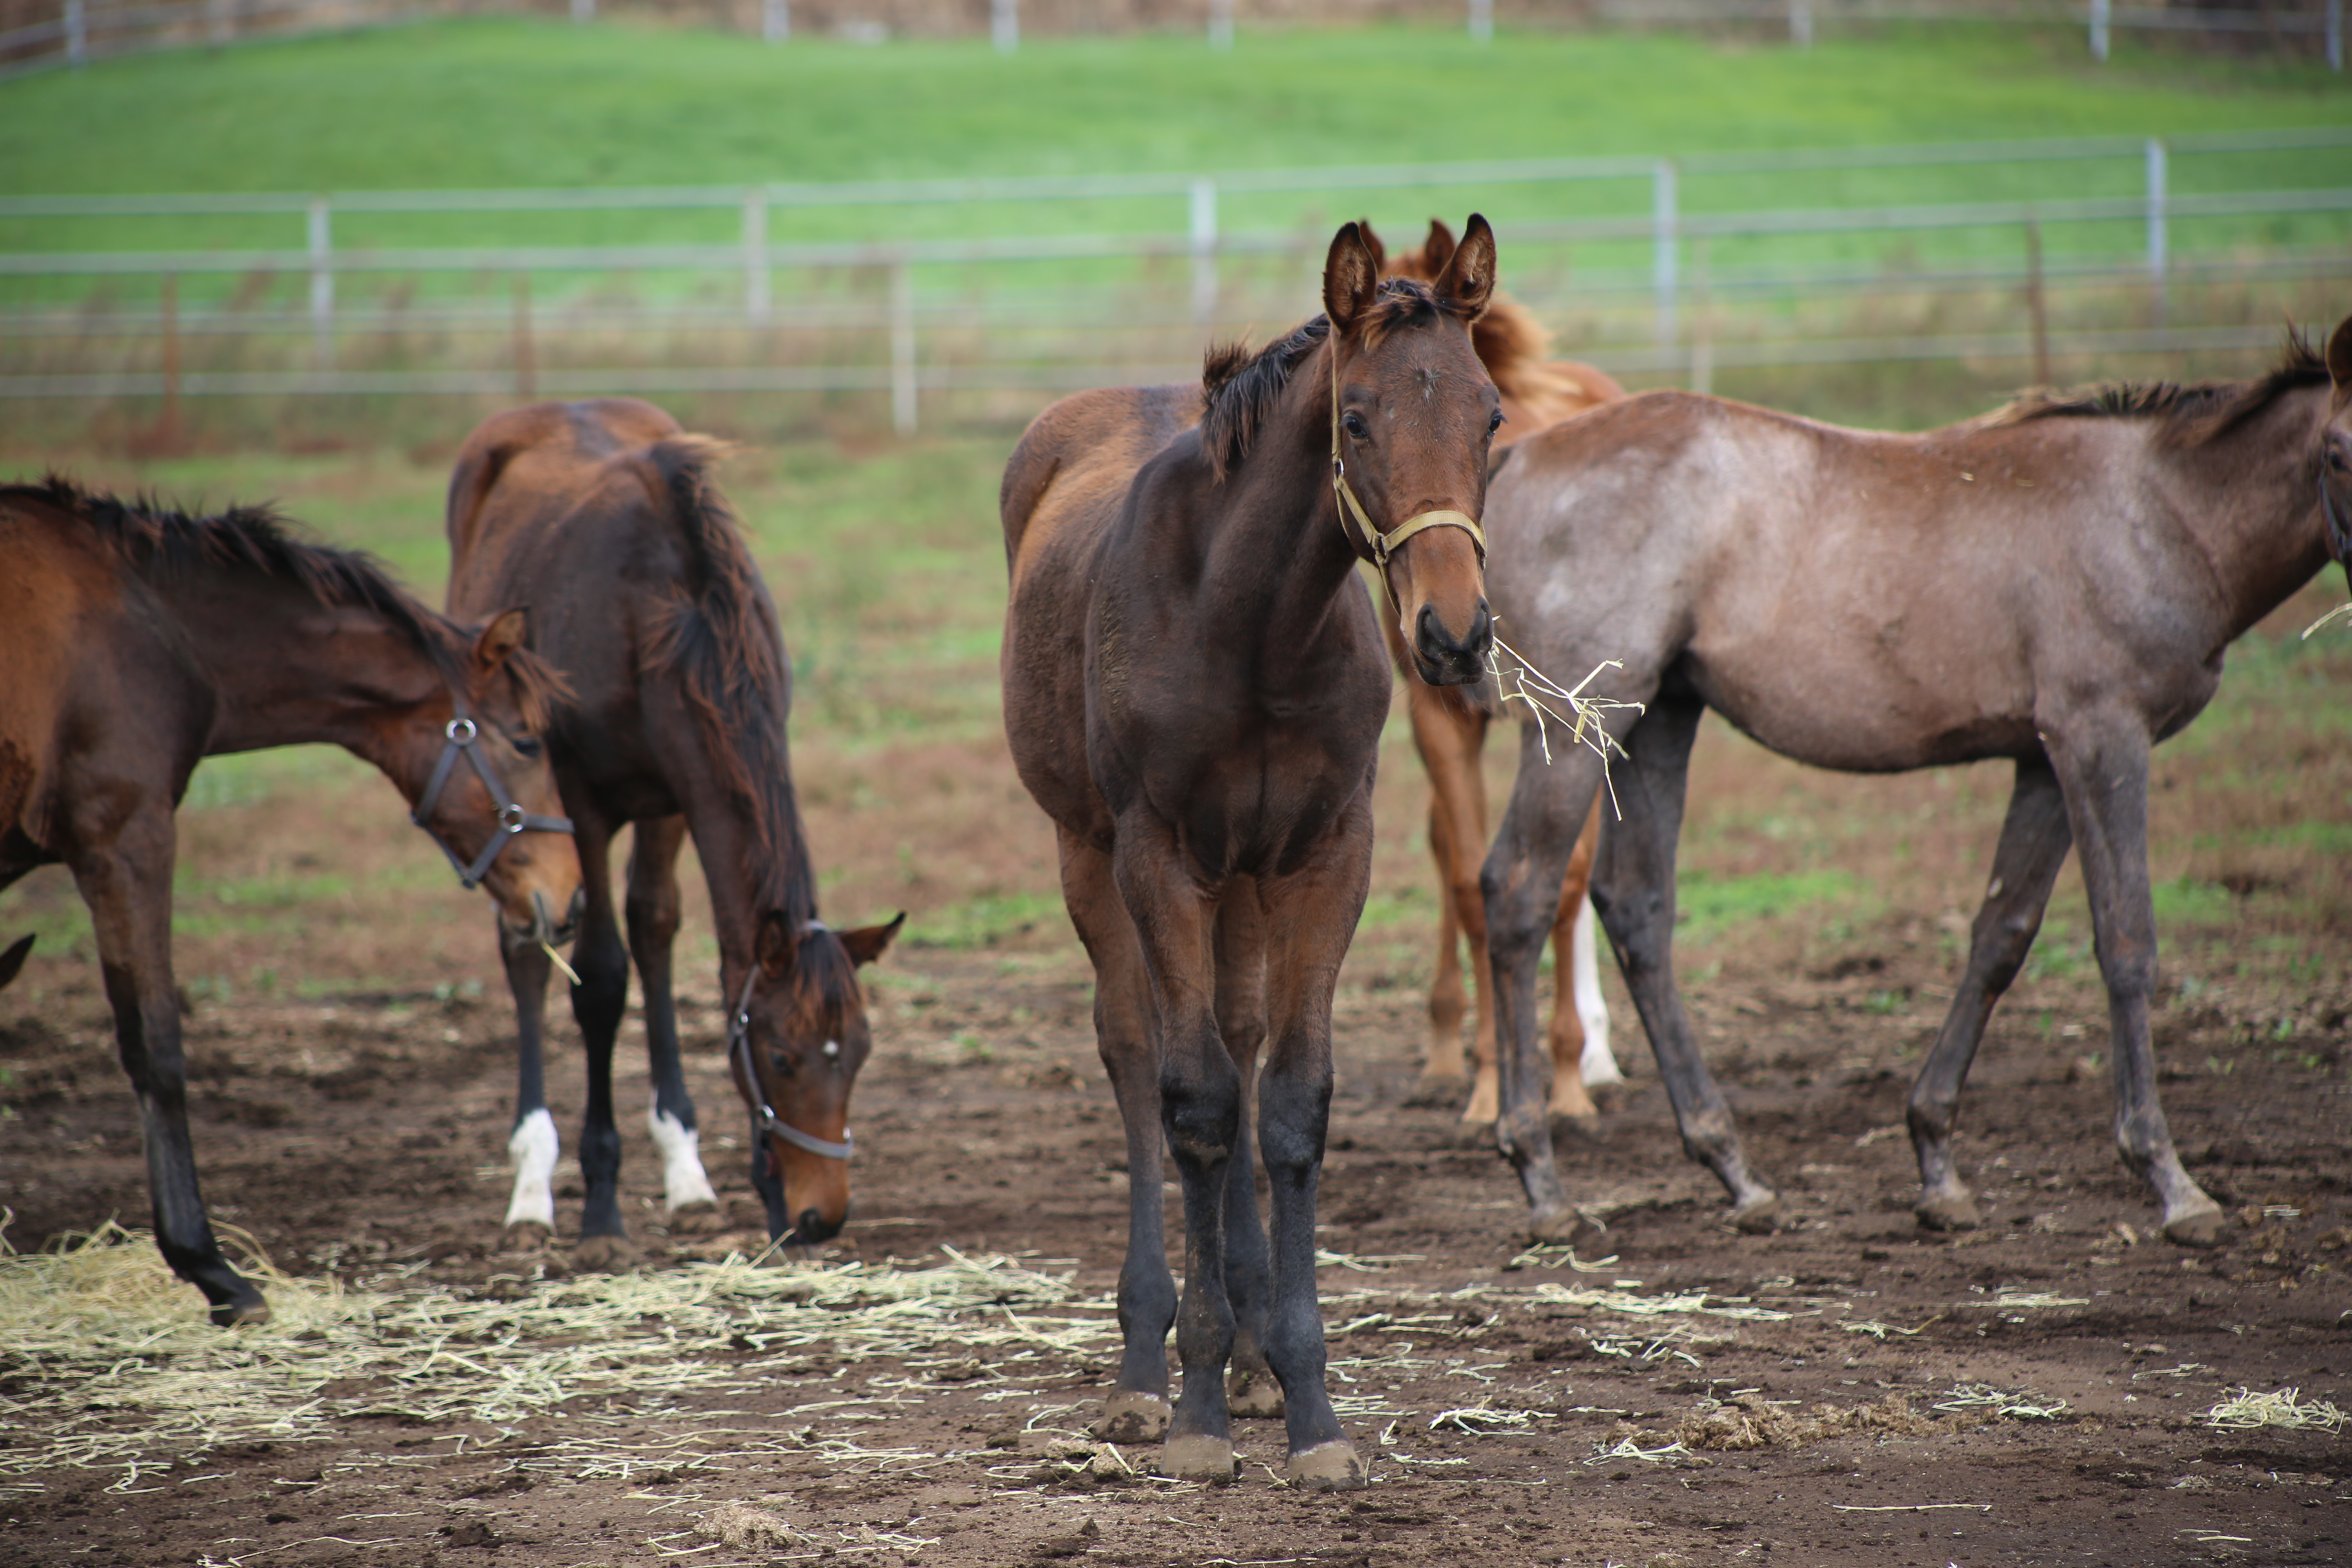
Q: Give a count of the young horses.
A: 5